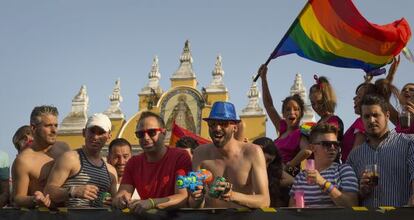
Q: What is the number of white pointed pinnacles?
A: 7